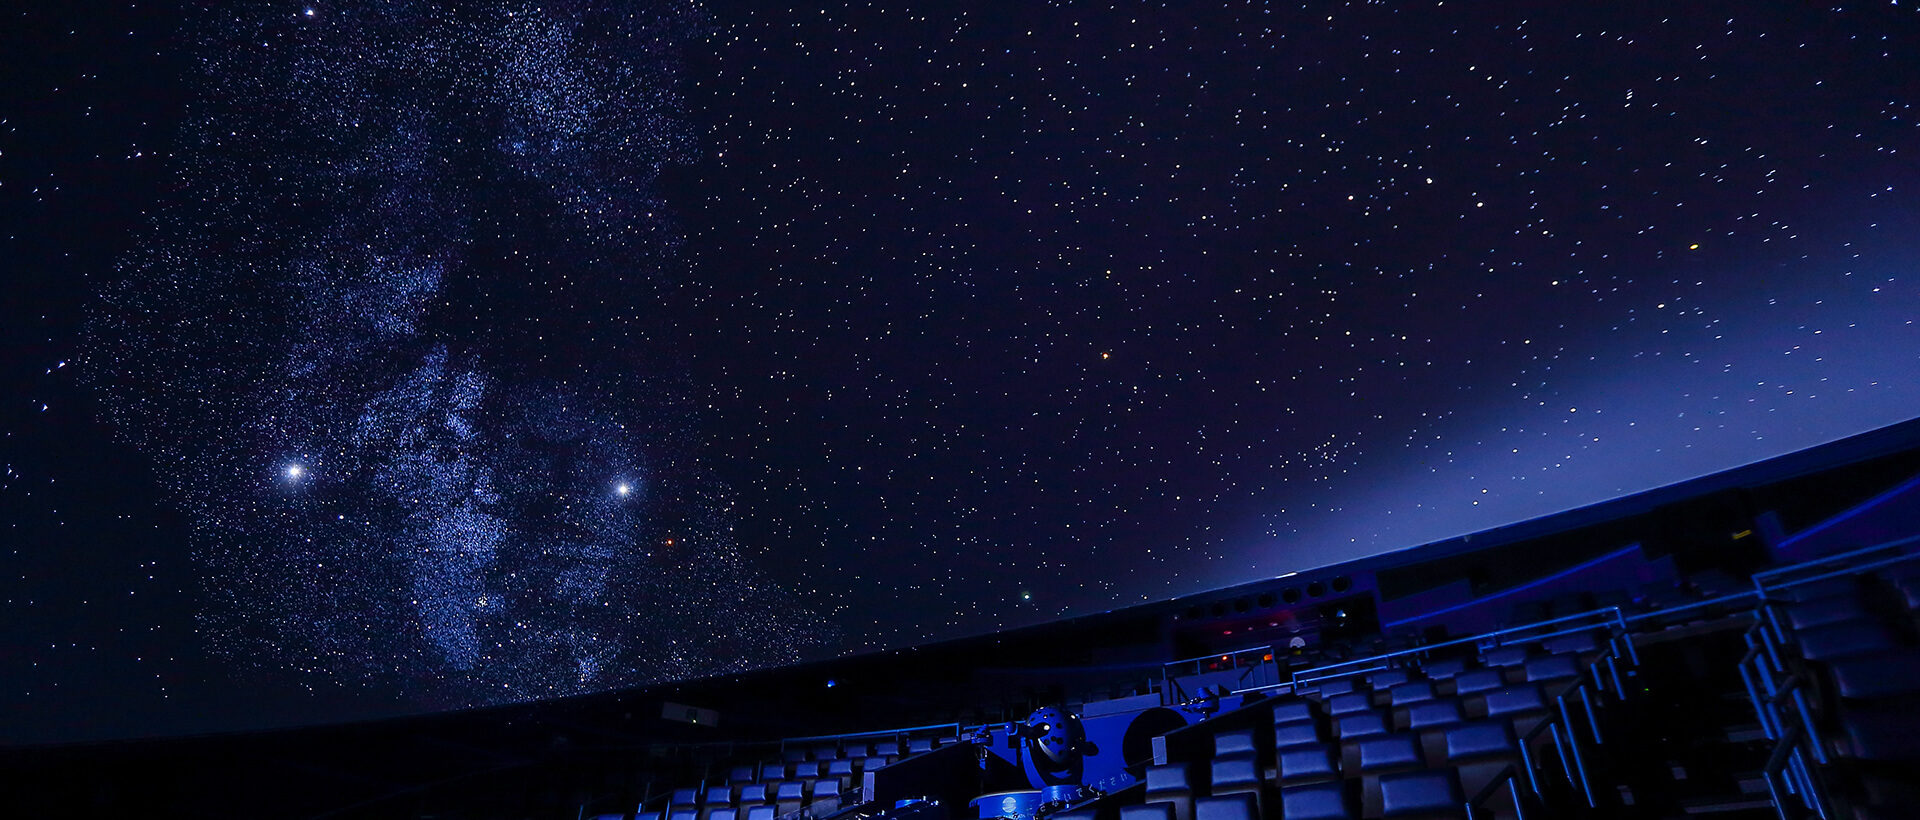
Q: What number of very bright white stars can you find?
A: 2